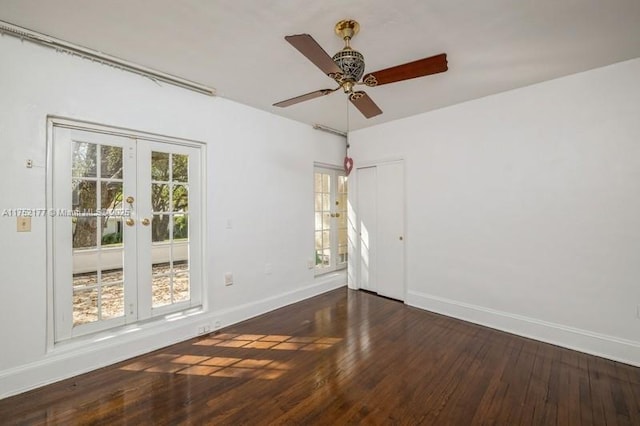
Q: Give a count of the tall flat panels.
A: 2